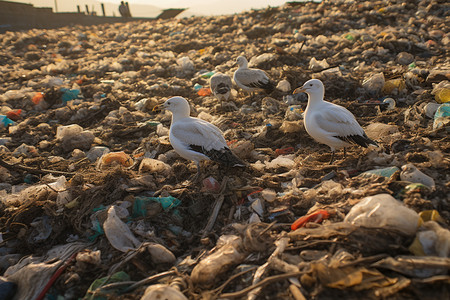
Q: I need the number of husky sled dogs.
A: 0